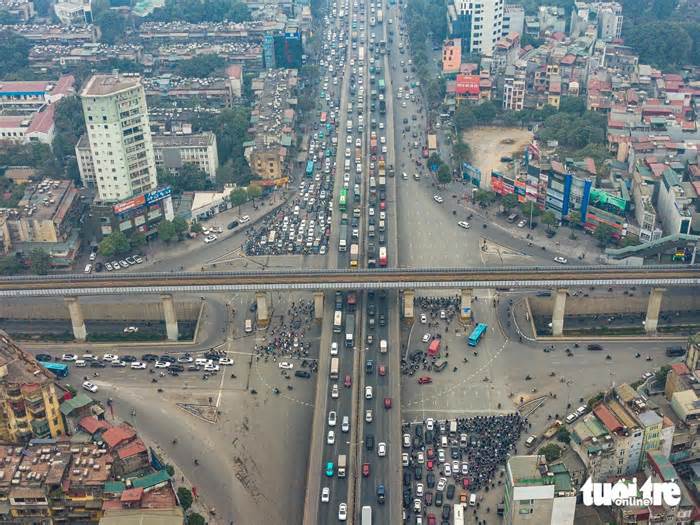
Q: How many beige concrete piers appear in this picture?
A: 8